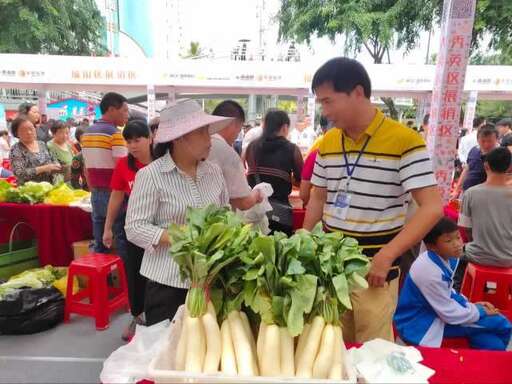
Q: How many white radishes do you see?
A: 13